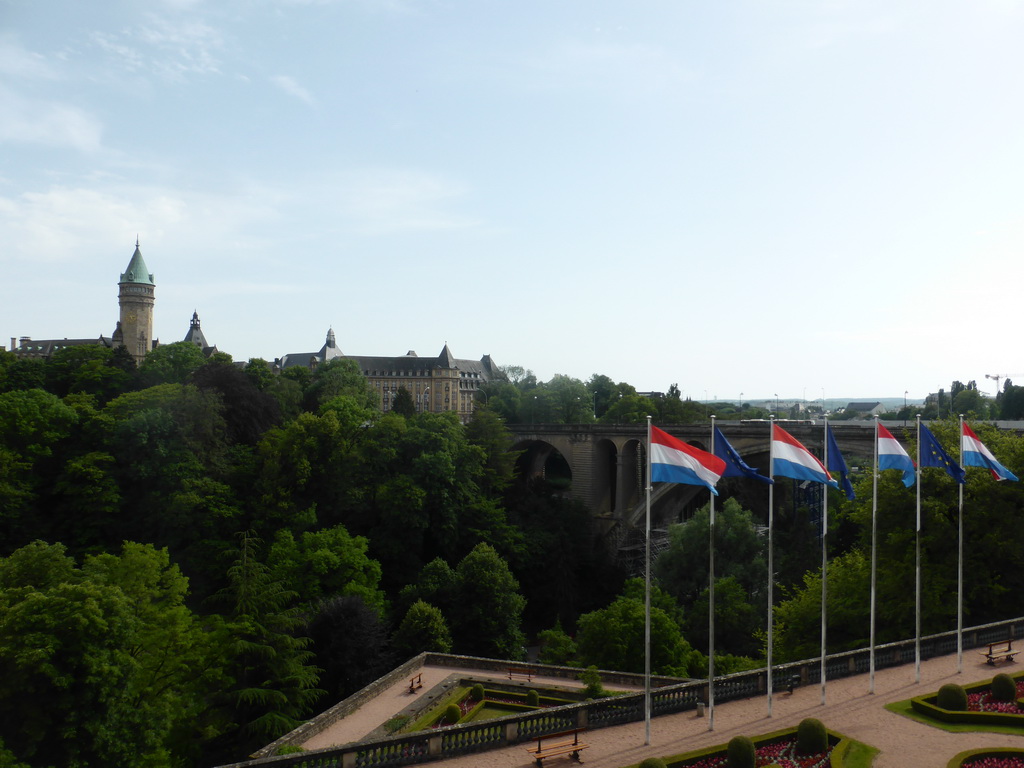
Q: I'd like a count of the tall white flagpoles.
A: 7